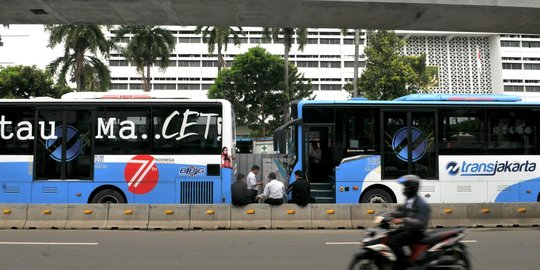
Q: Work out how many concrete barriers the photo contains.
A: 14